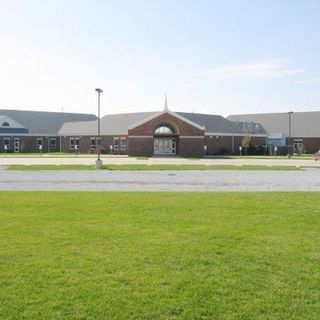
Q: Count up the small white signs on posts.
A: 7